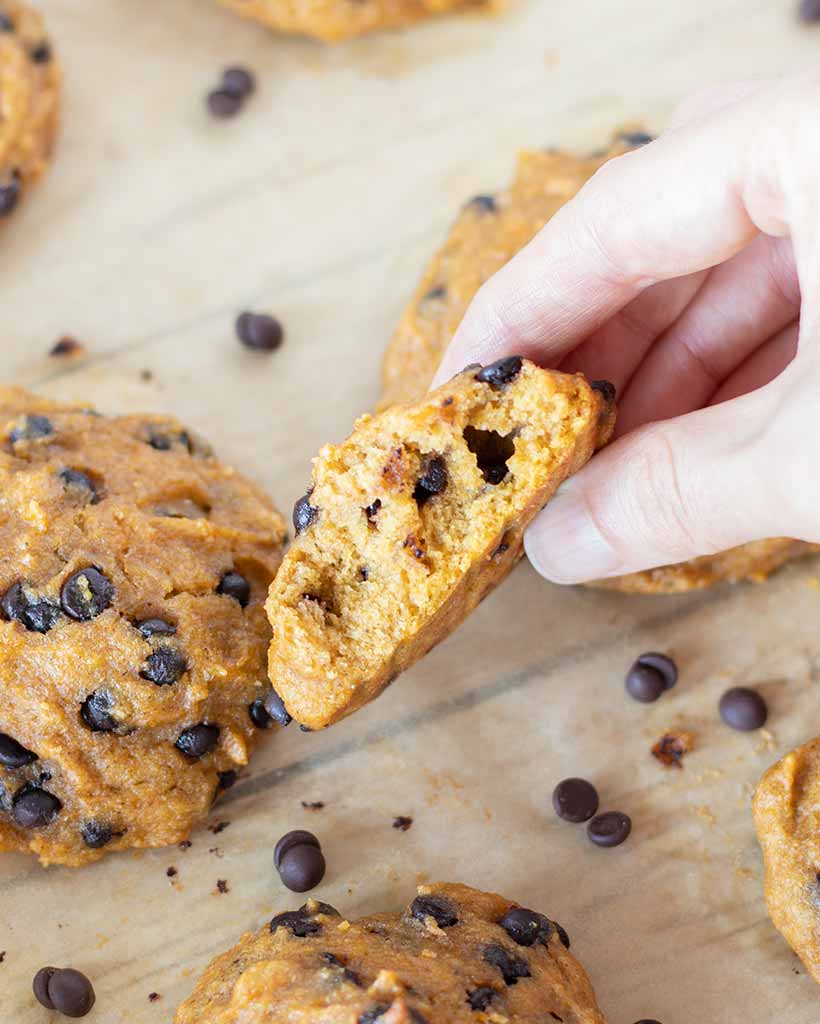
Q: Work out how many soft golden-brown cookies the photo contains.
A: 7